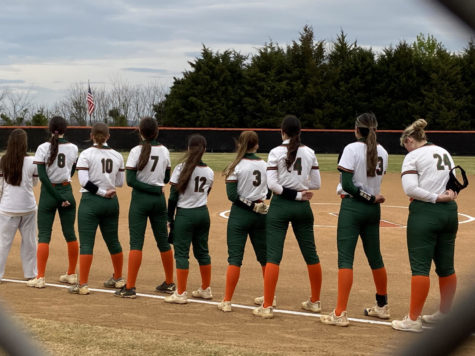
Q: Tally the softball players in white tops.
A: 9